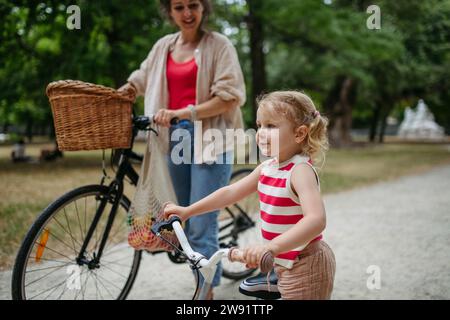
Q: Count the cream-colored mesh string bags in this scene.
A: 1